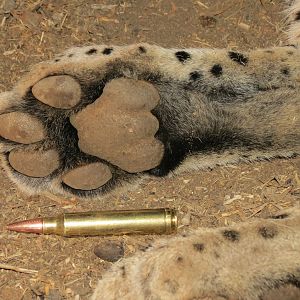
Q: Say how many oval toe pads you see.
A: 4